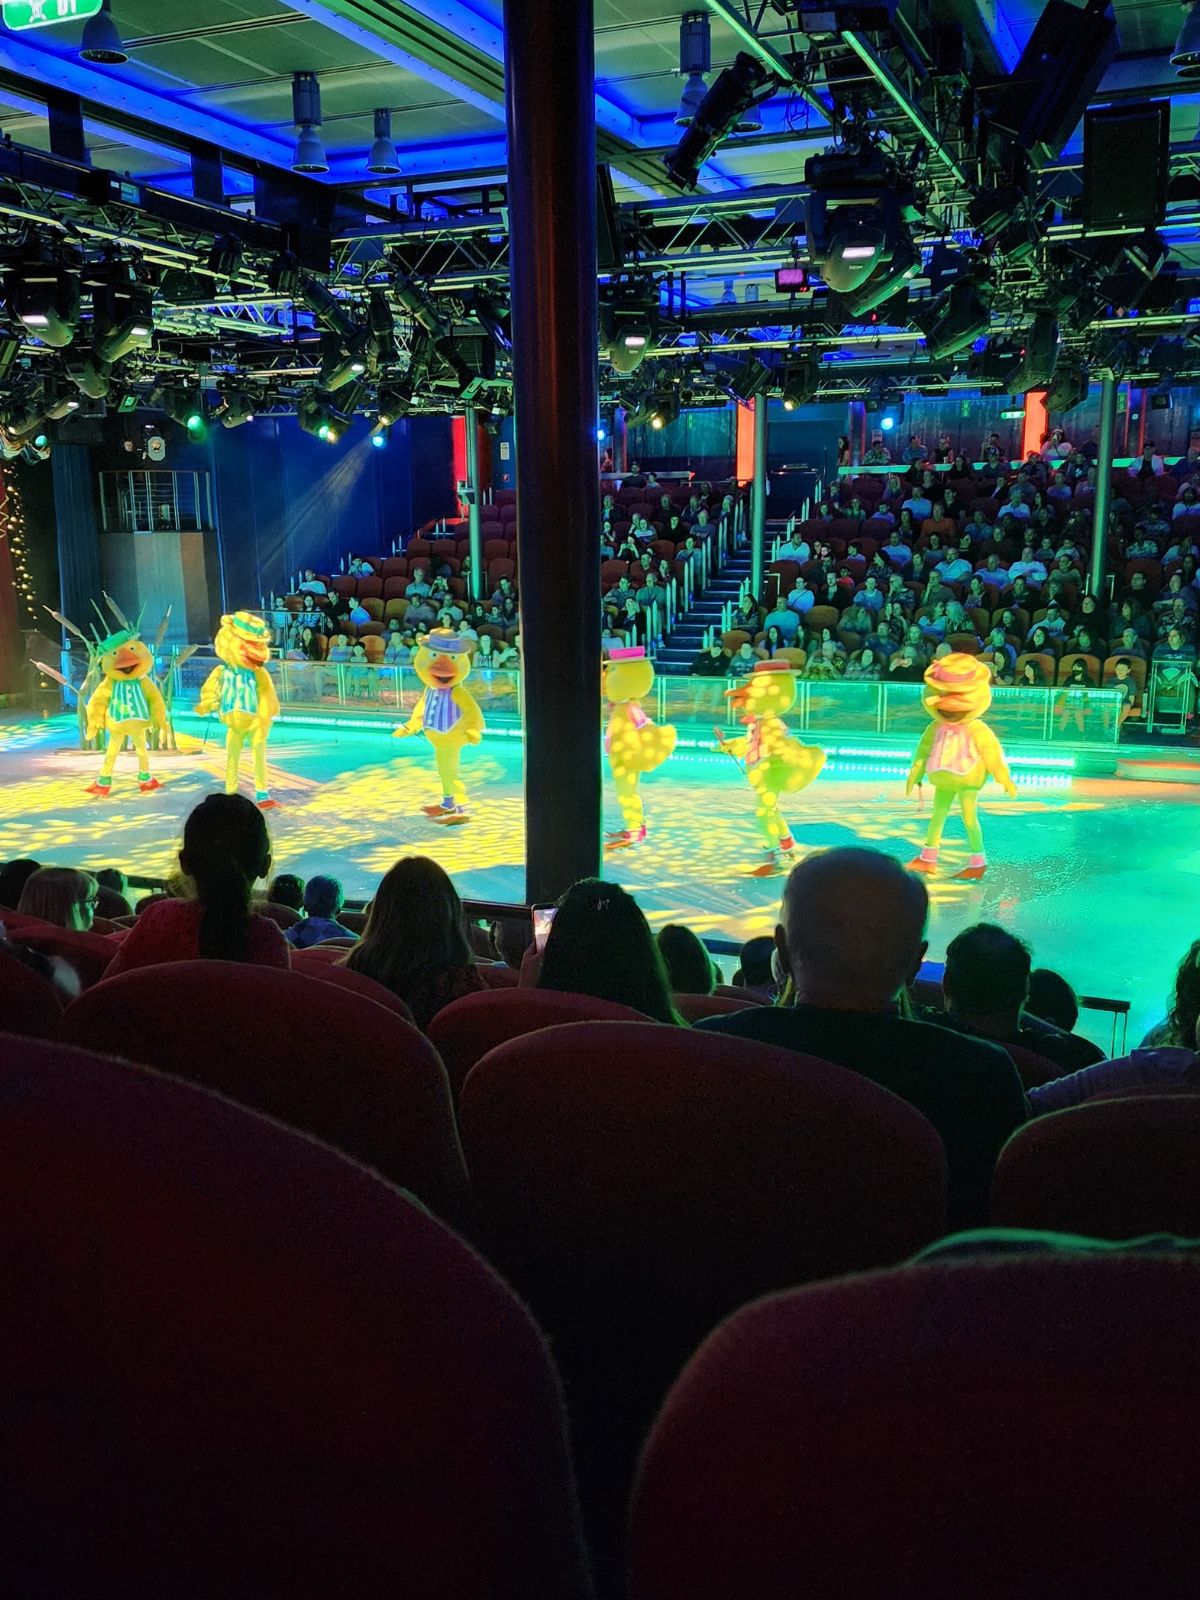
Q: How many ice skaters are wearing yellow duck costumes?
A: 6